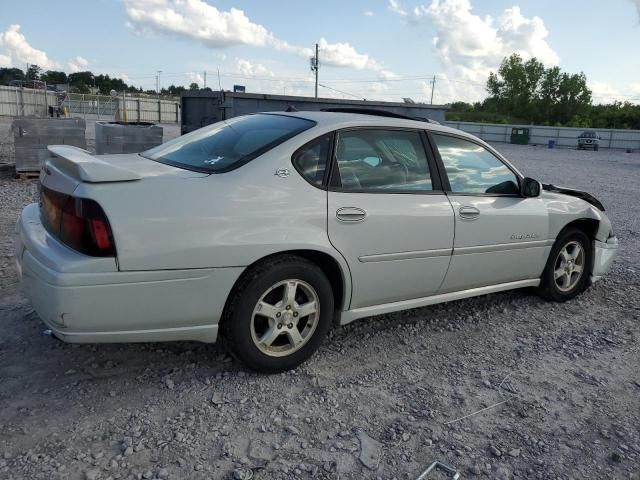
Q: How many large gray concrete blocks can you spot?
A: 2